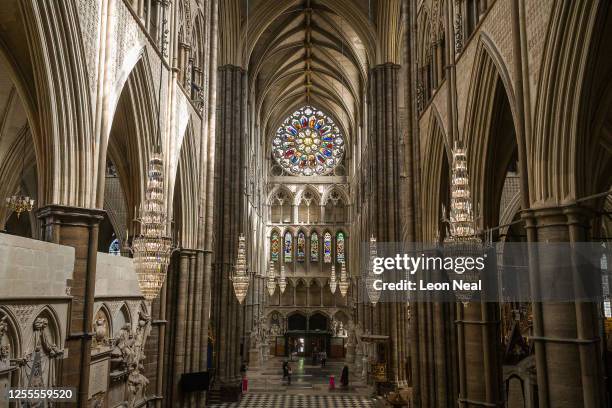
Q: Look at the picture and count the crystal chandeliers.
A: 8